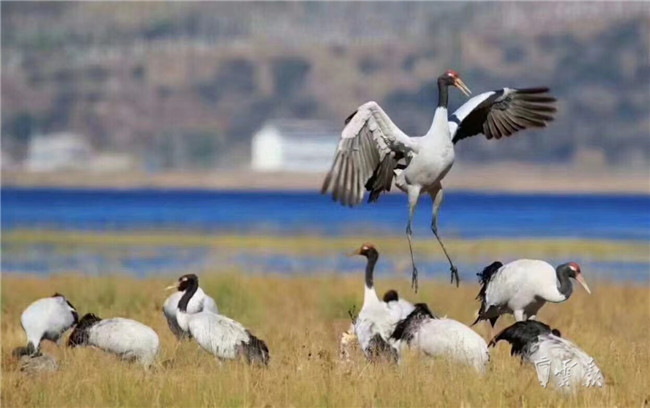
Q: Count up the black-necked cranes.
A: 10